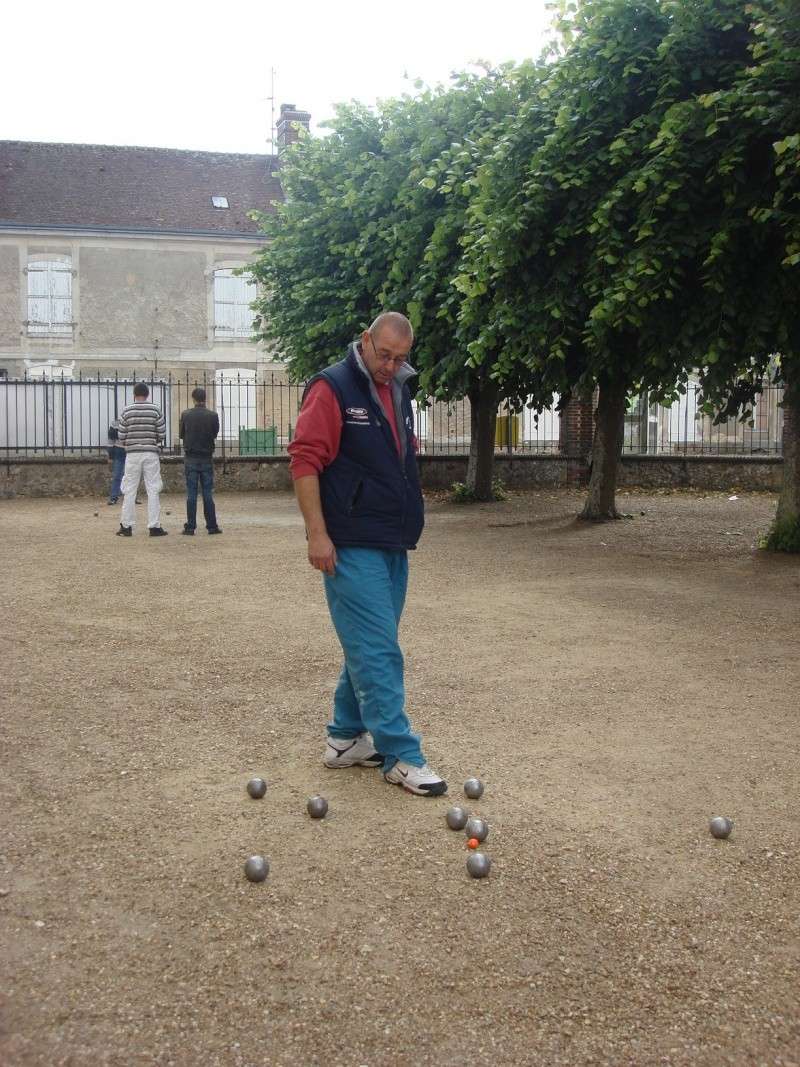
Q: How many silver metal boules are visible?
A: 8